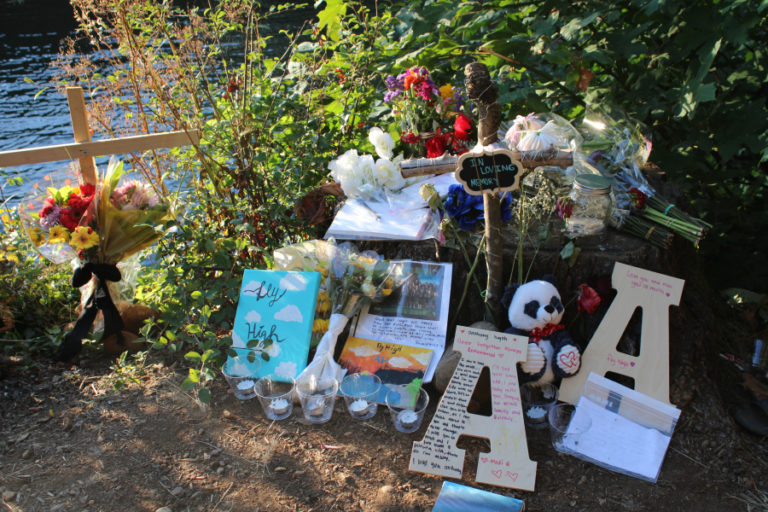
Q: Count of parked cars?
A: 0